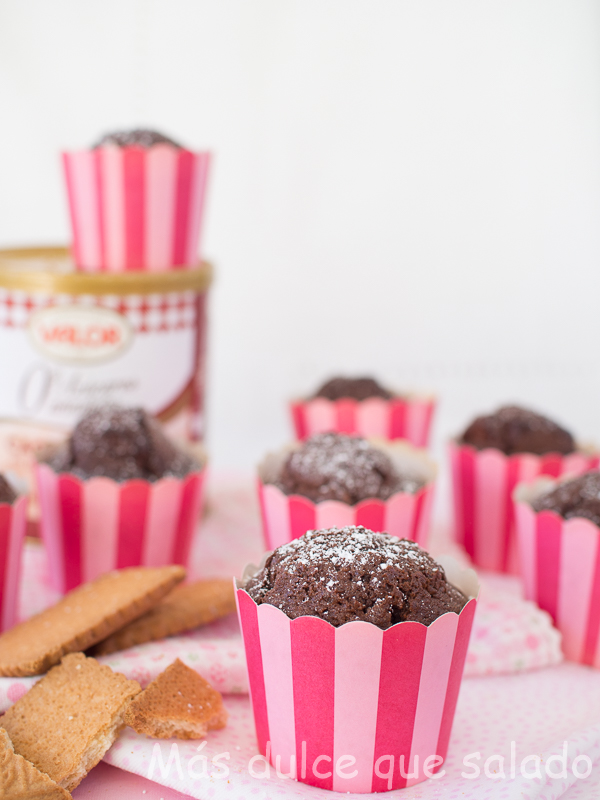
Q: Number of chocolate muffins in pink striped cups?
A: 8